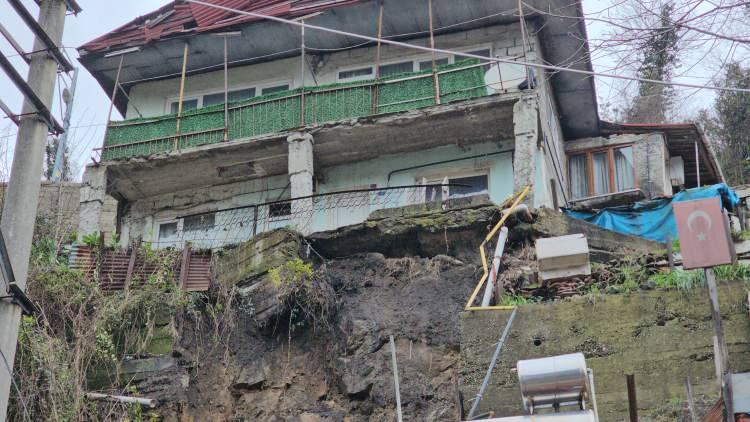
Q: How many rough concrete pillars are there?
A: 3